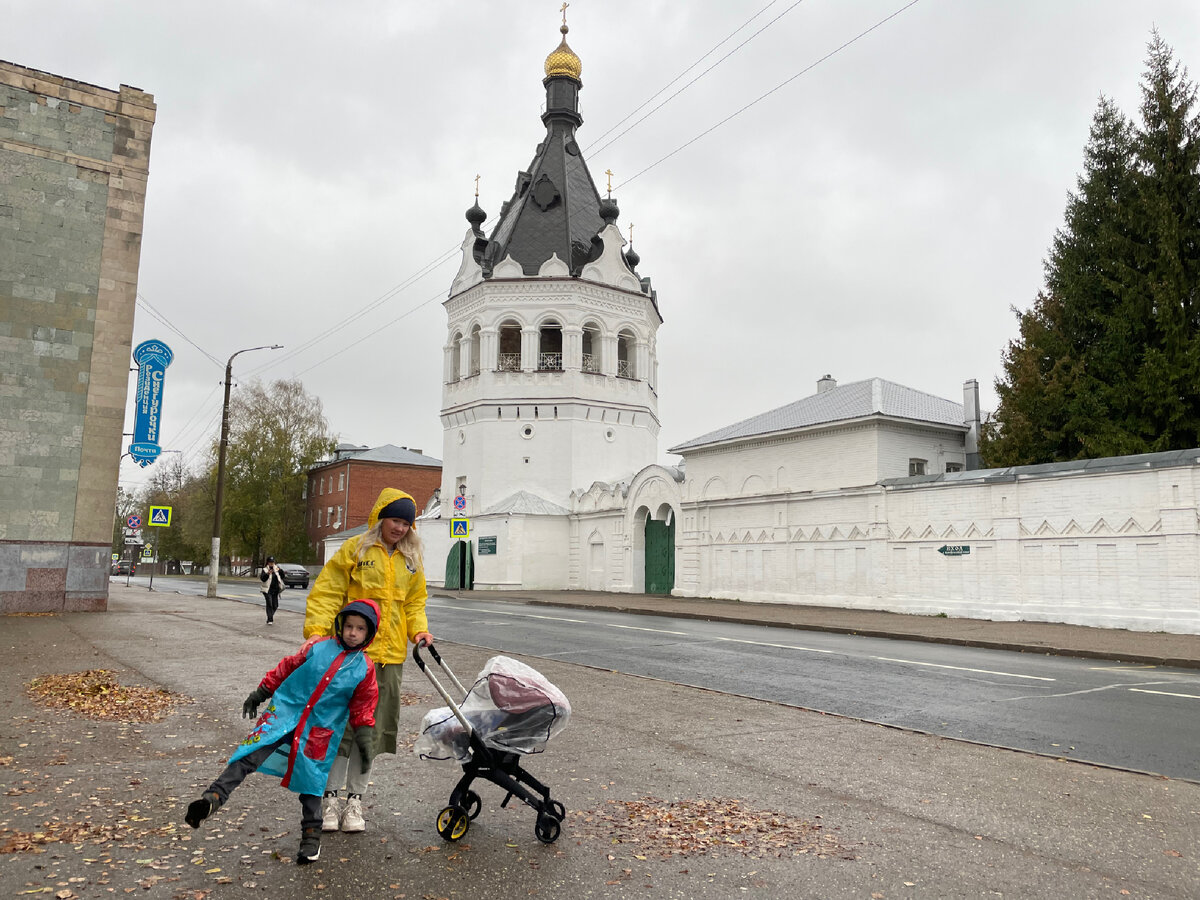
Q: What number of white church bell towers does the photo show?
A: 1